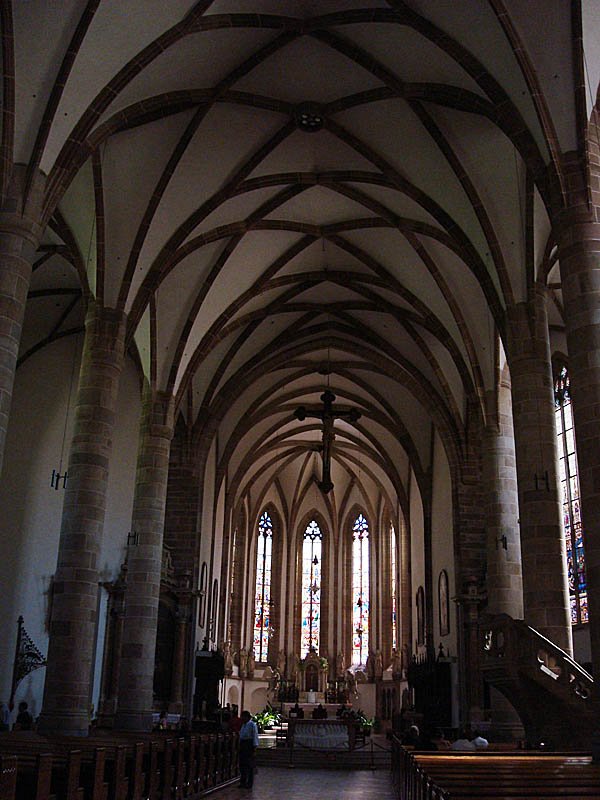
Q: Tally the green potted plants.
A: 2